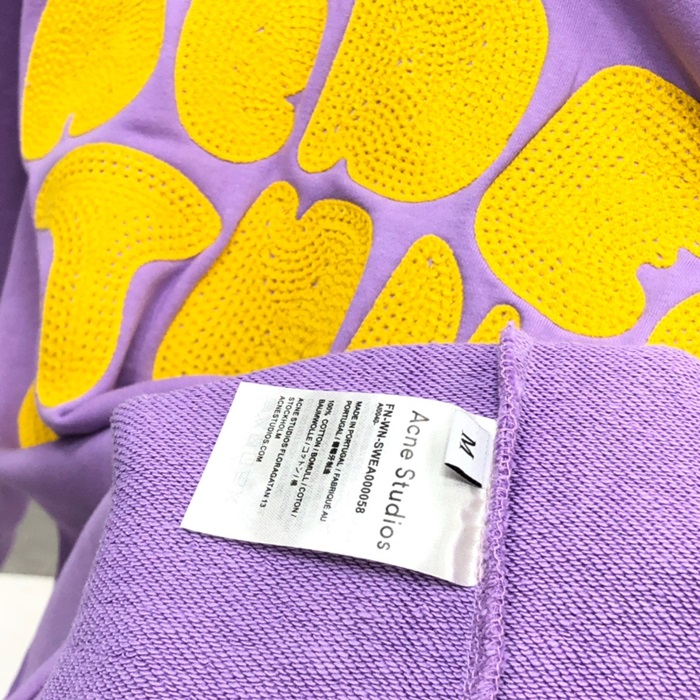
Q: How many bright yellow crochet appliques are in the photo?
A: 10